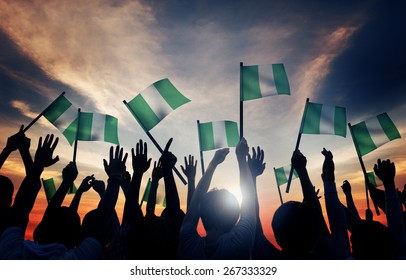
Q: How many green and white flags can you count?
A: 11